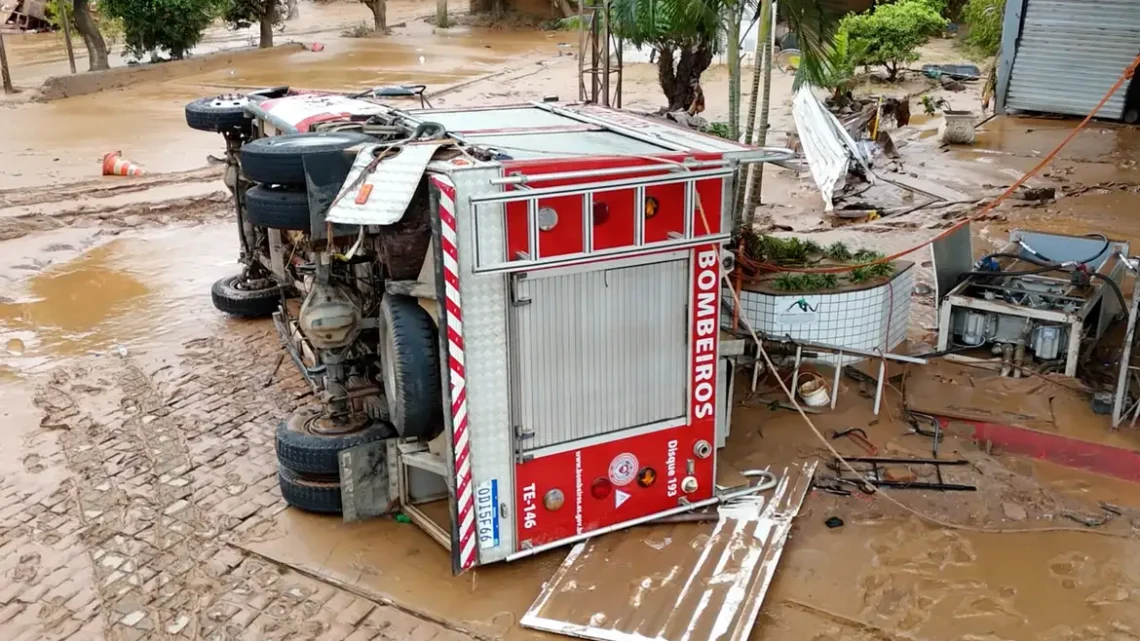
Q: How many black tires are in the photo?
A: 7